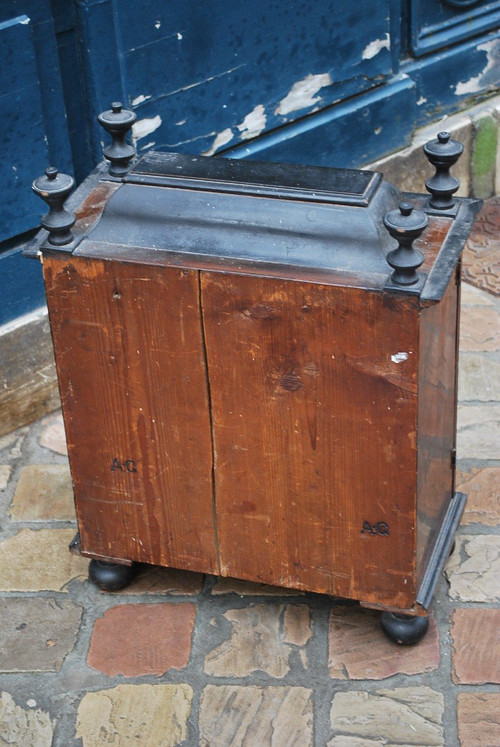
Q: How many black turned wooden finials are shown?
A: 4